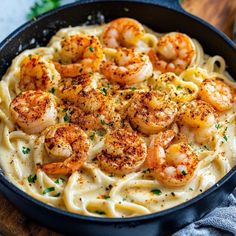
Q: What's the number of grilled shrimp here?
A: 13